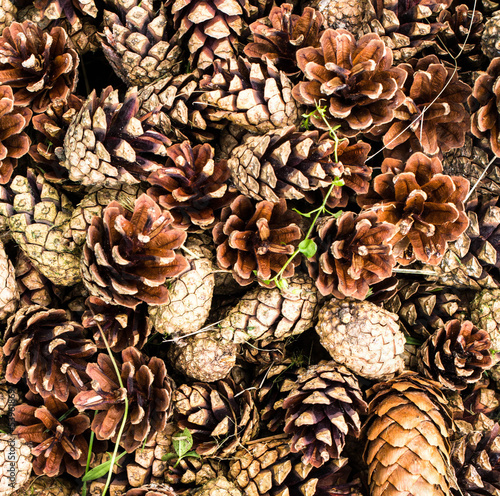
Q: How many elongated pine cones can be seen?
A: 1